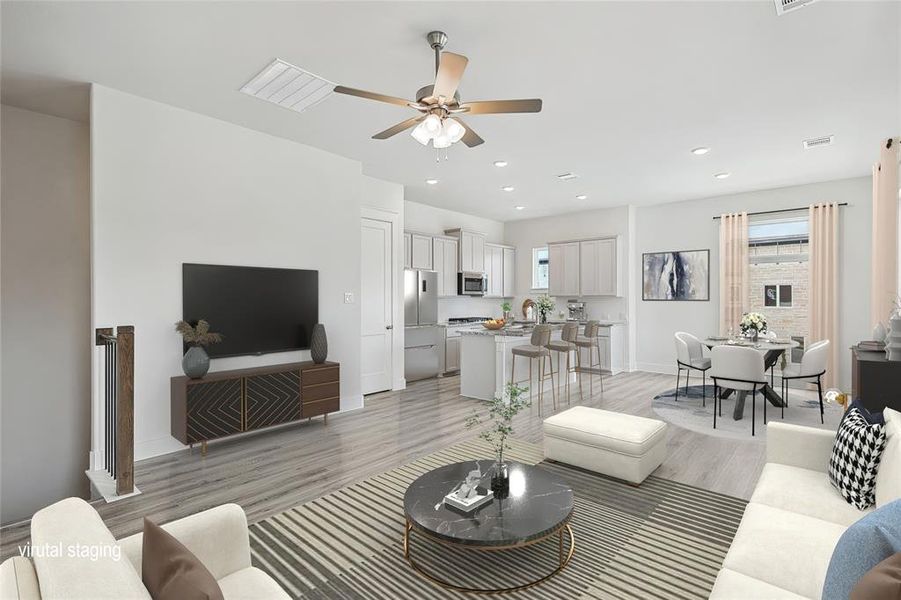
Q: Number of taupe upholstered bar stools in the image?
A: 3